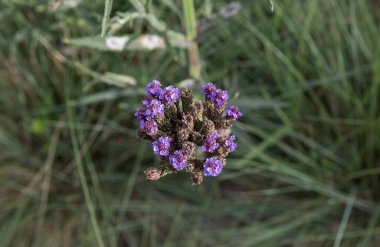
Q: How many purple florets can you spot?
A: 14